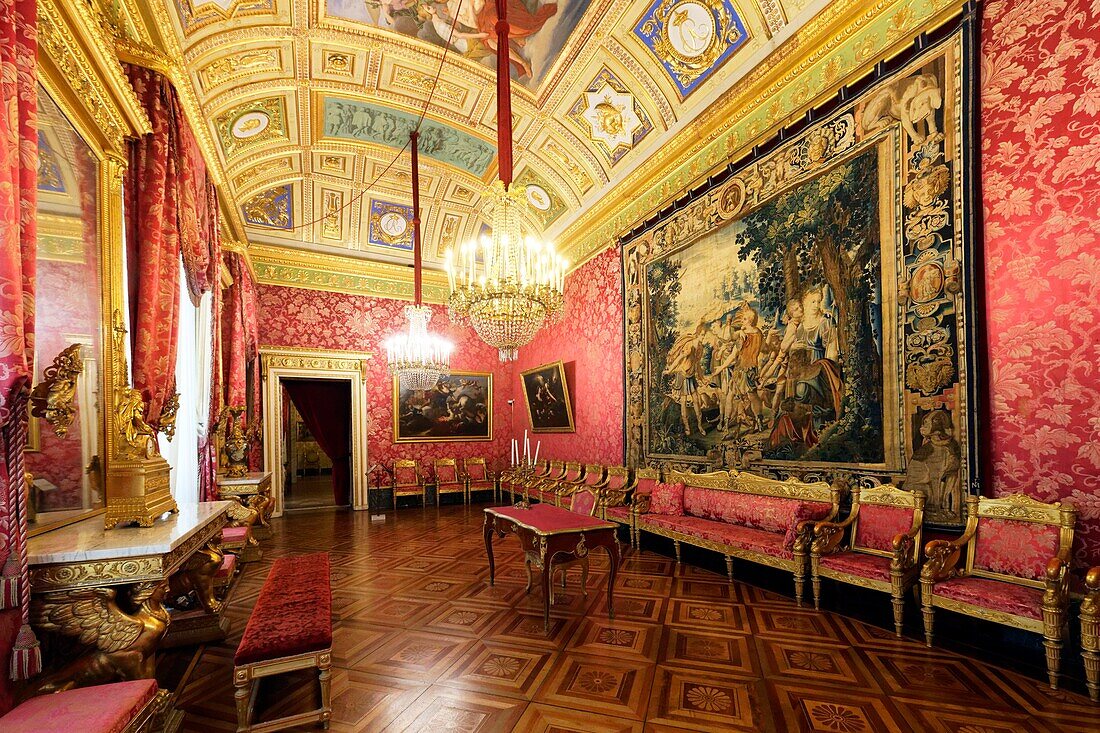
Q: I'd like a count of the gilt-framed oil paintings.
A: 2